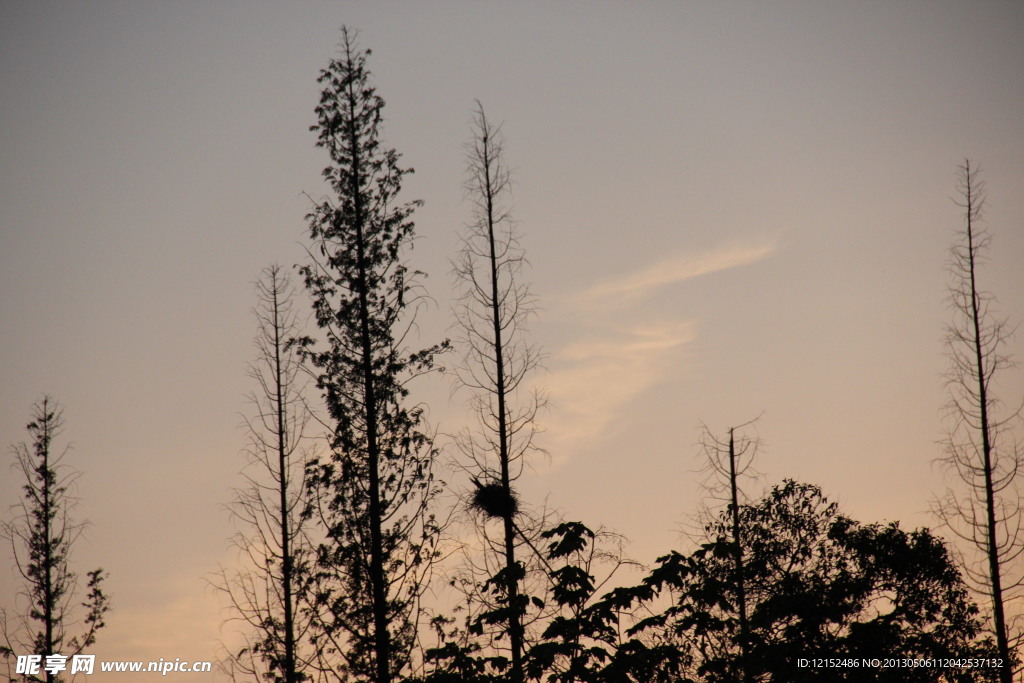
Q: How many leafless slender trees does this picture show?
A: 4